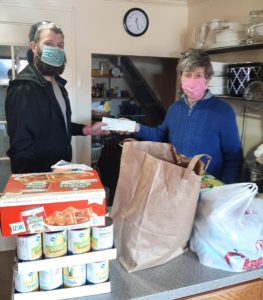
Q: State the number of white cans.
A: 8